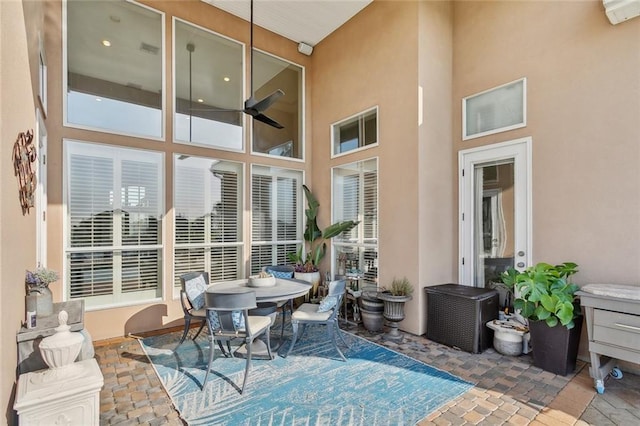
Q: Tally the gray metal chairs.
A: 4